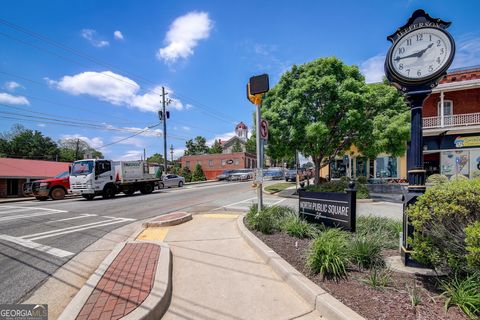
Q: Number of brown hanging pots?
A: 0